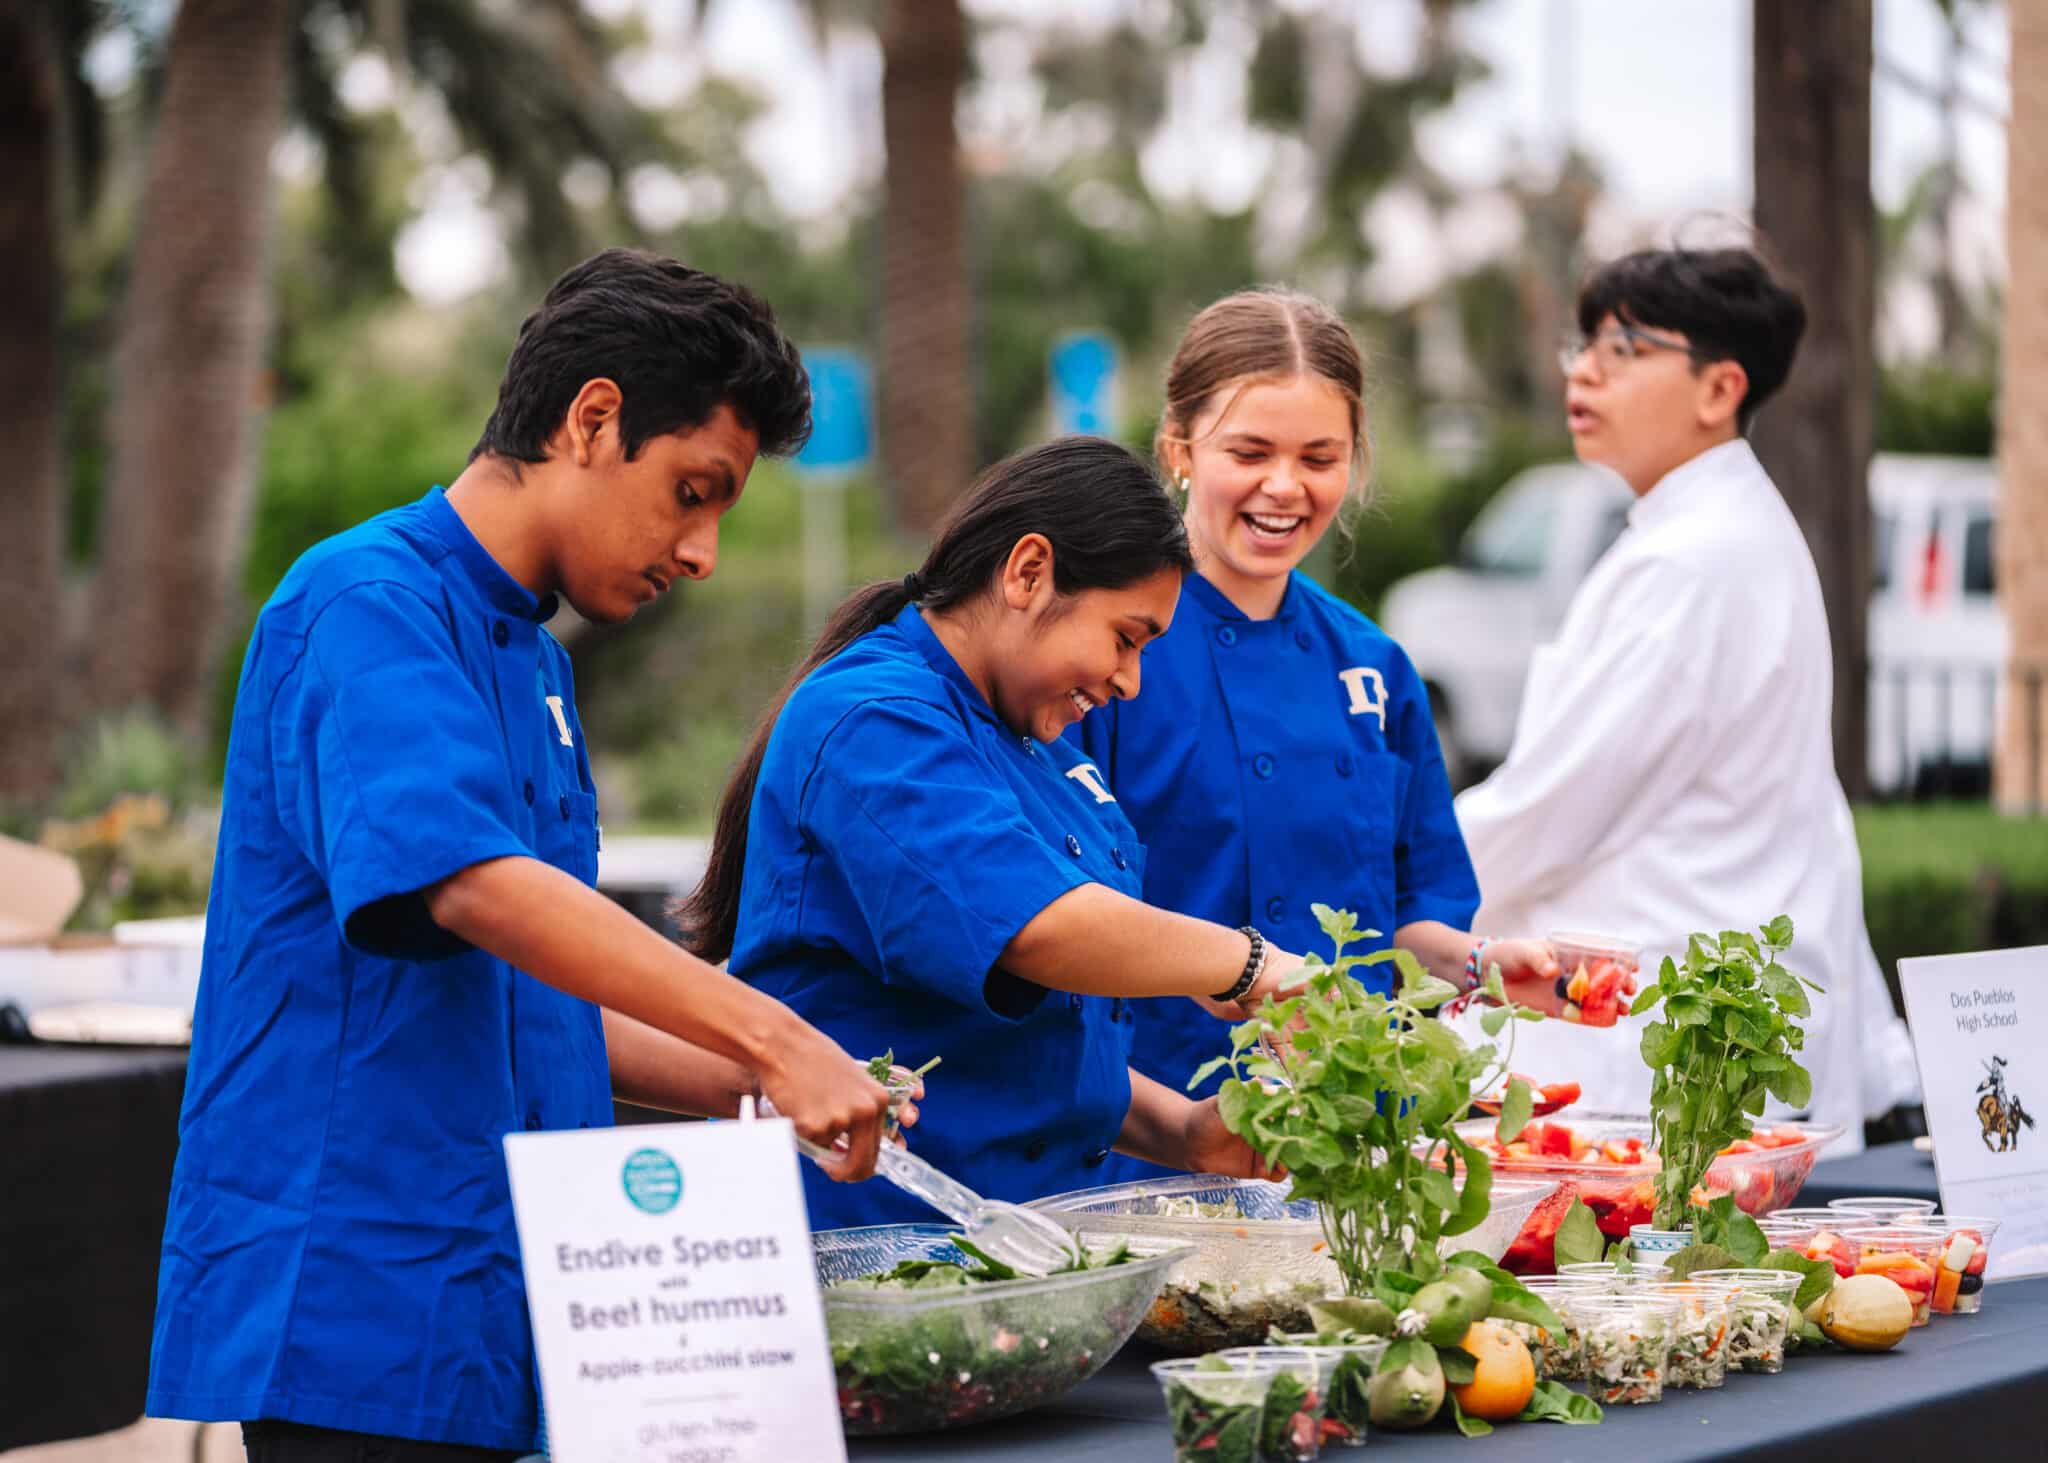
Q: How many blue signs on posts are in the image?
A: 2